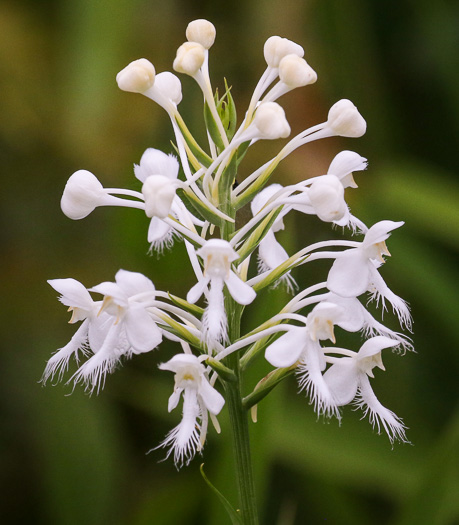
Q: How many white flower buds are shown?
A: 11